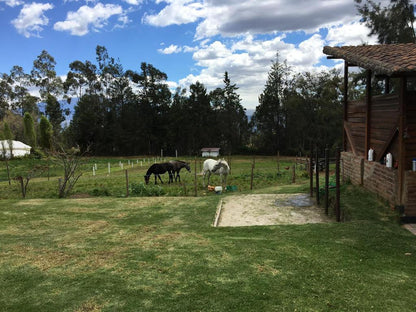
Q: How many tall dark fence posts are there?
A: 4